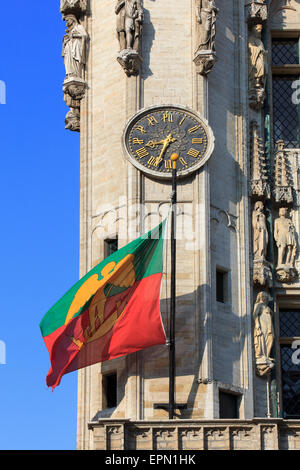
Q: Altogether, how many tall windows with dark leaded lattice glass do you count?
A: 2